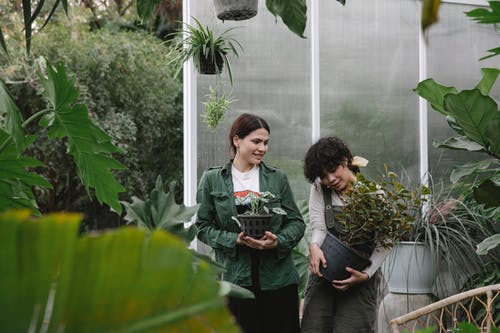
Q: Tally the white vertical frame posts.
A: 3